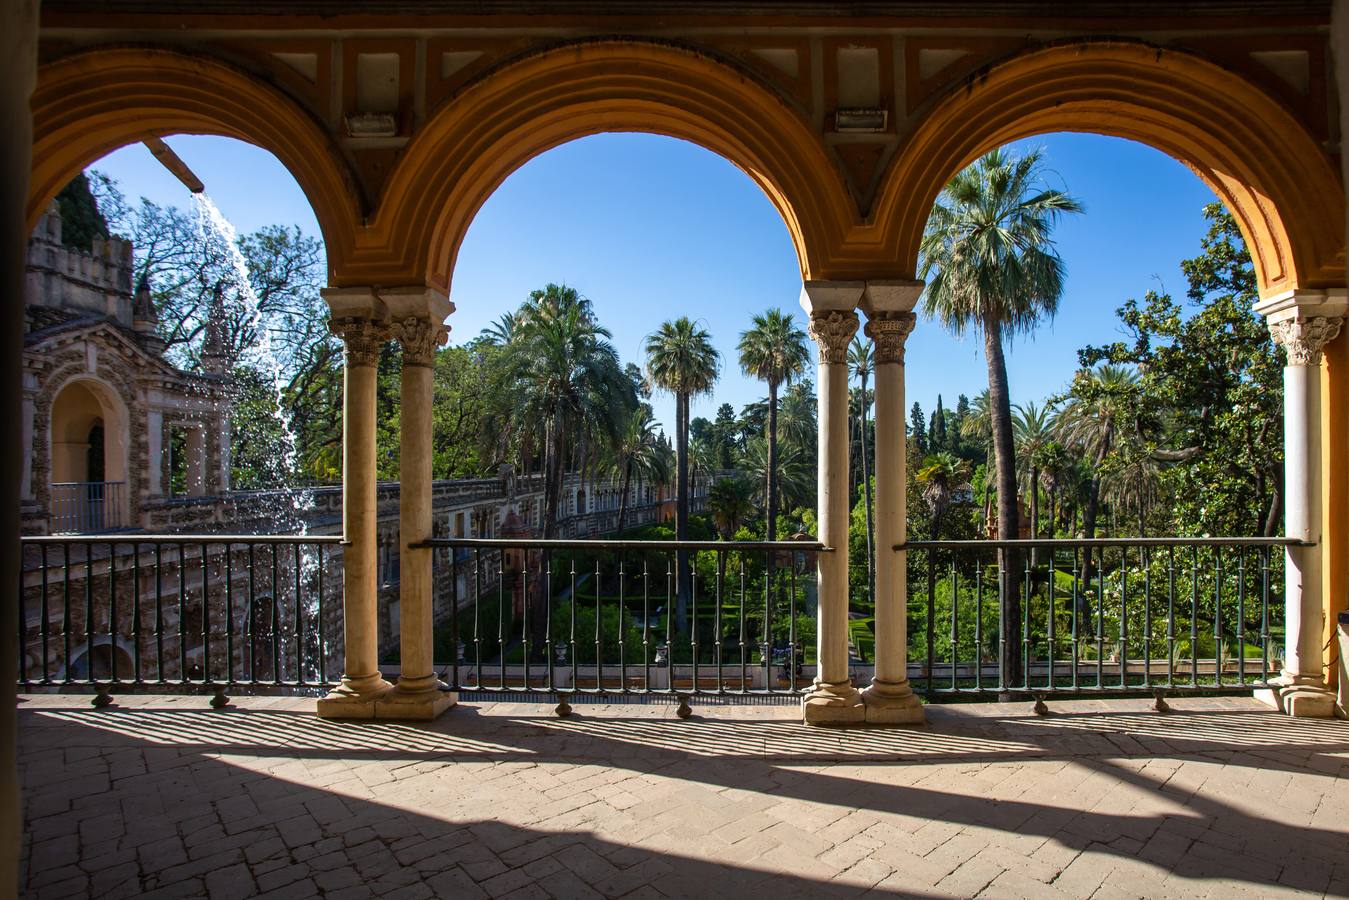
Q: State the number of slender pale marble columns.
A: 5